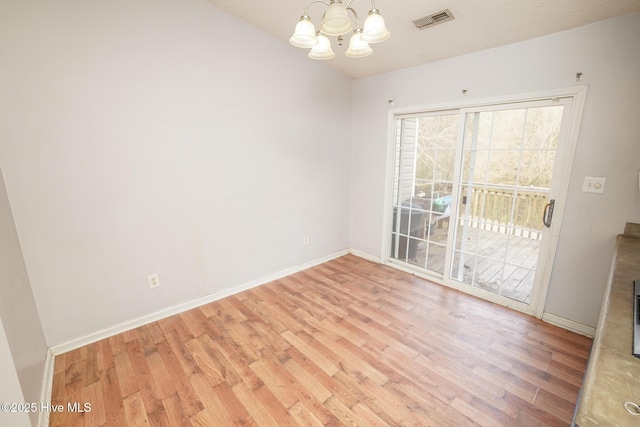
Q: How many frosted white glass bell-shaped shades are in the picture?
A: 5